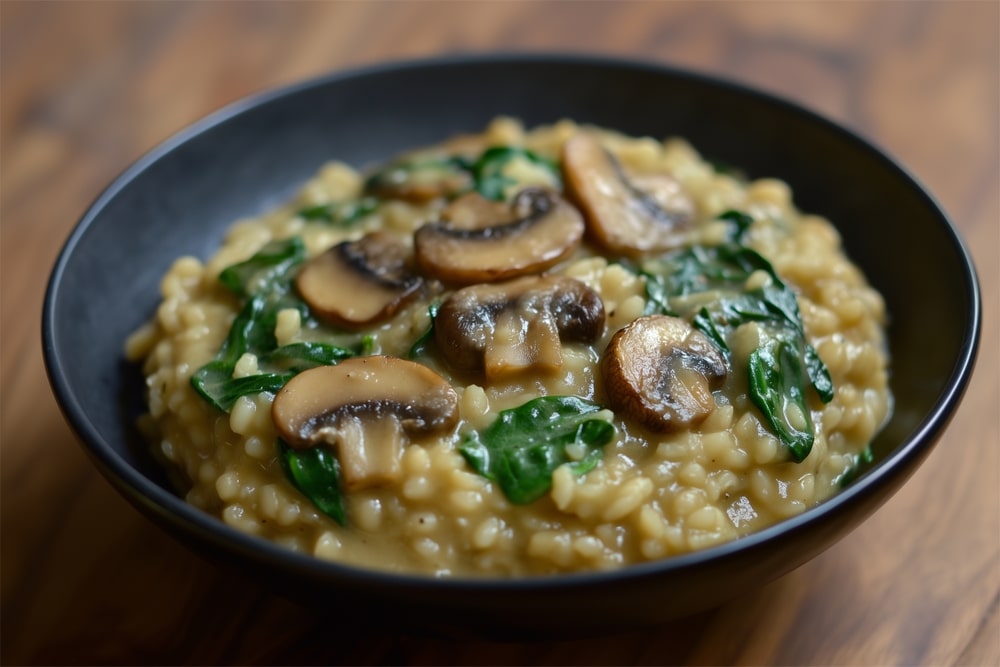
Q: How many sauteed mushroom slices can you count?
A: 6